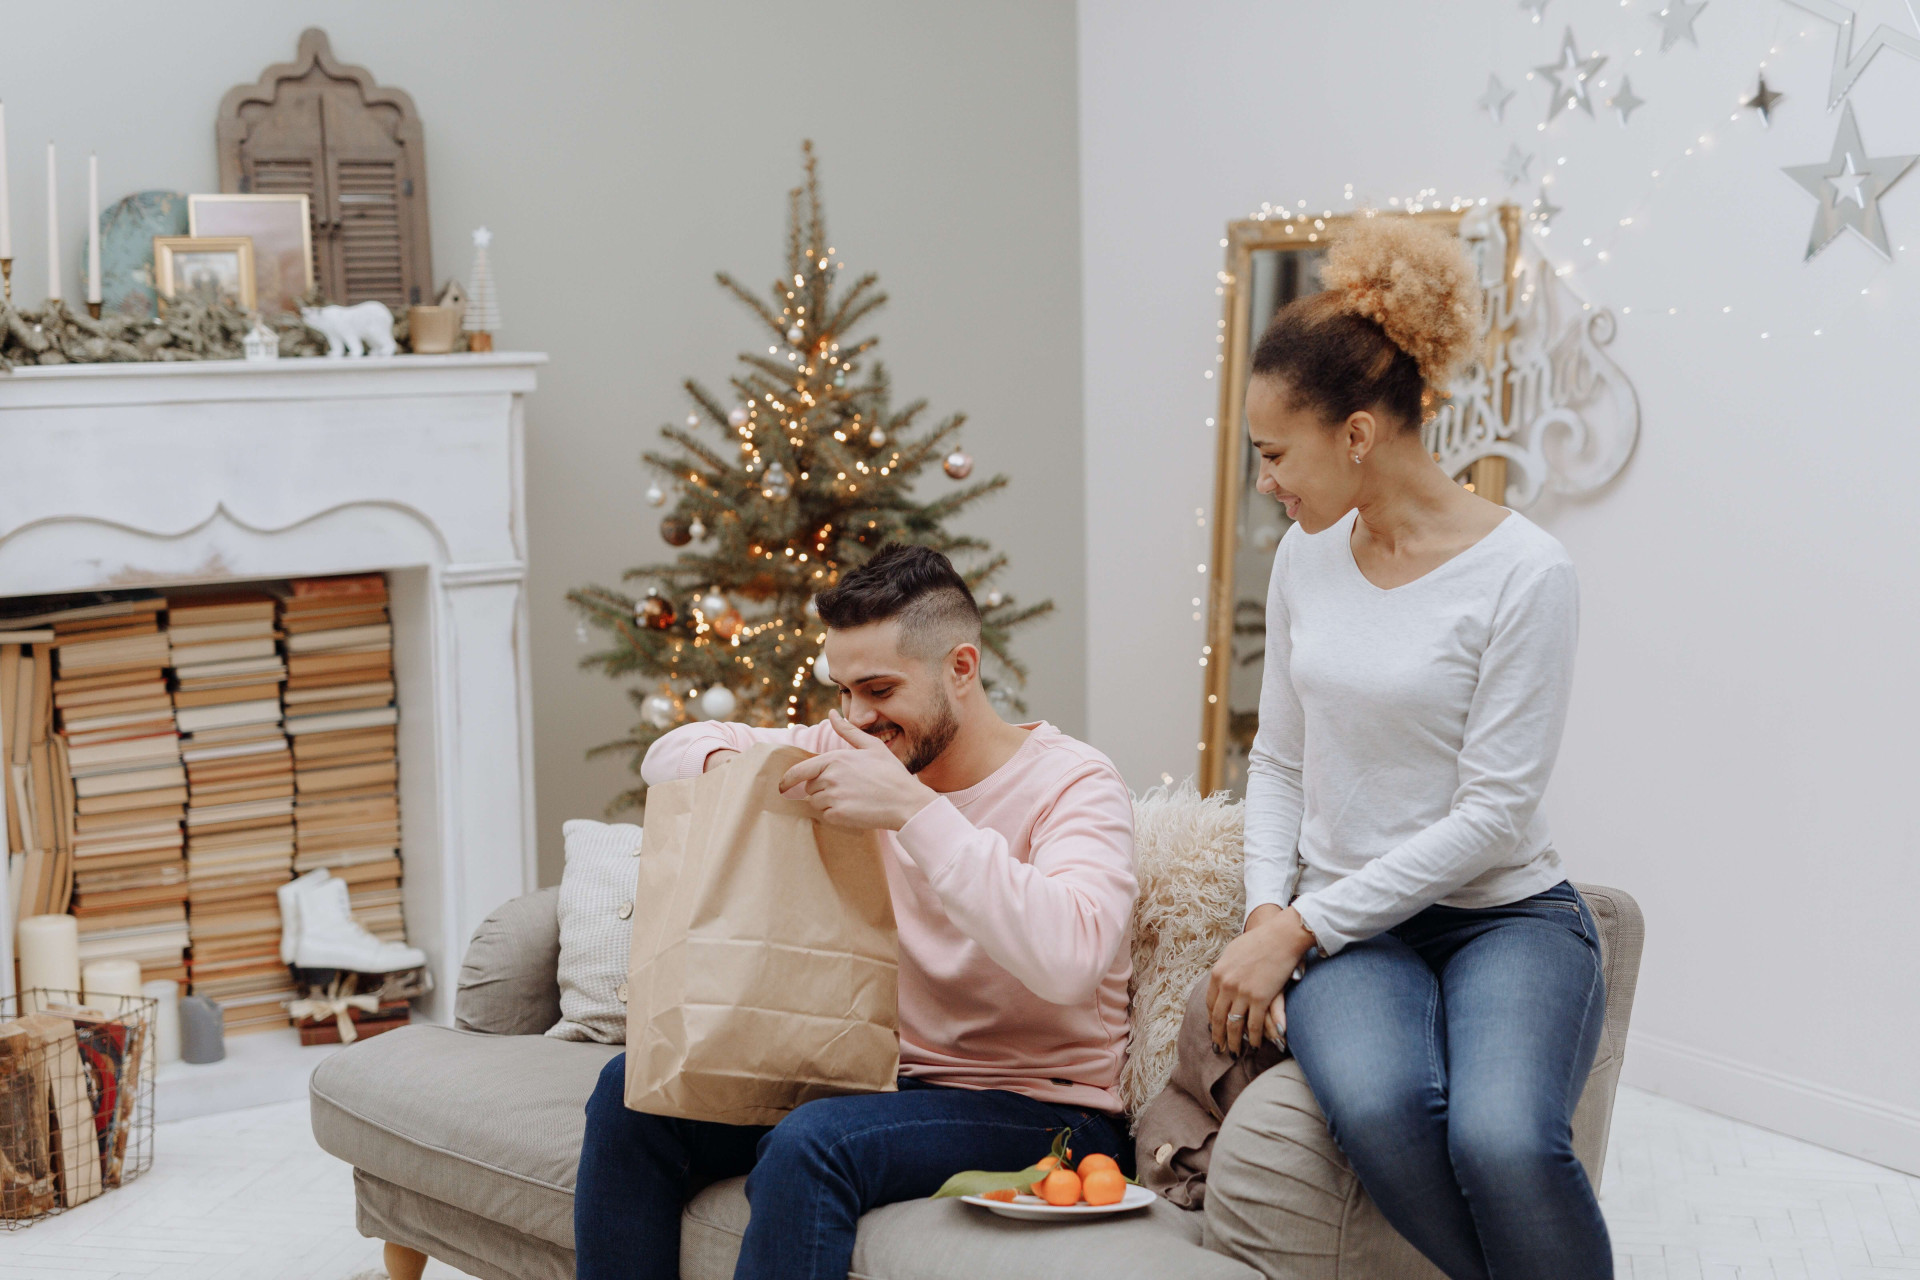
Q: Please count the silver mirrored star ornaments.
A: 10